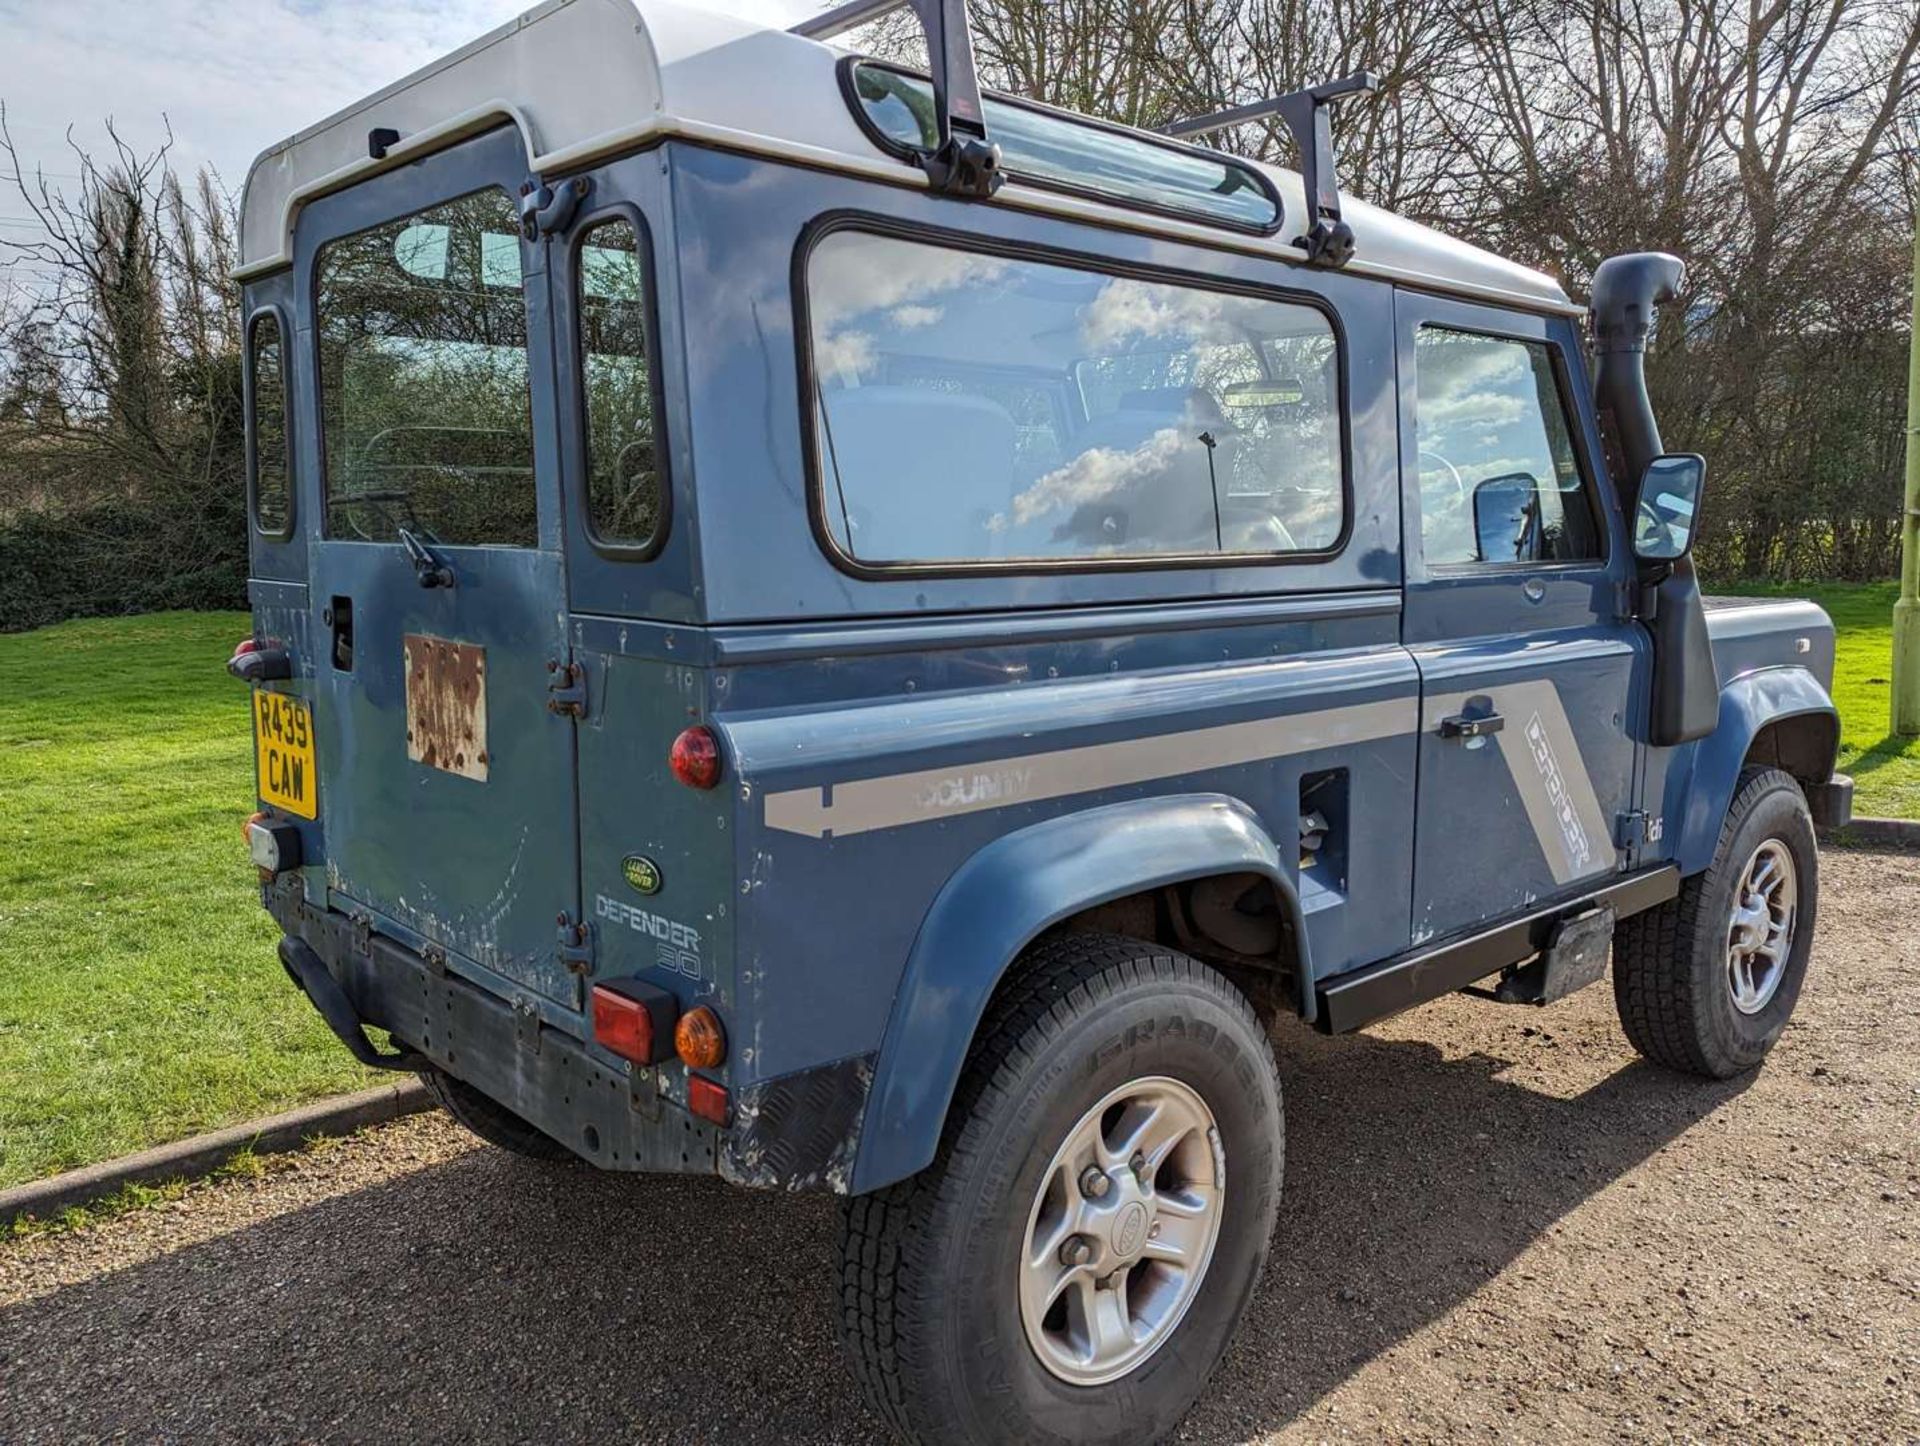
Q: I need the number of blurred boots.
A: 0